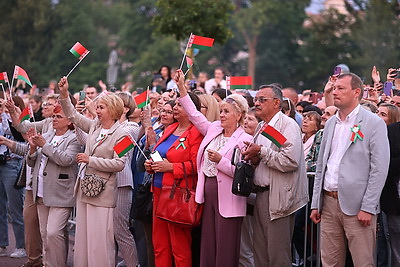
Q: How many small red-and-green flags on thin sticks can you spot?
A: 10